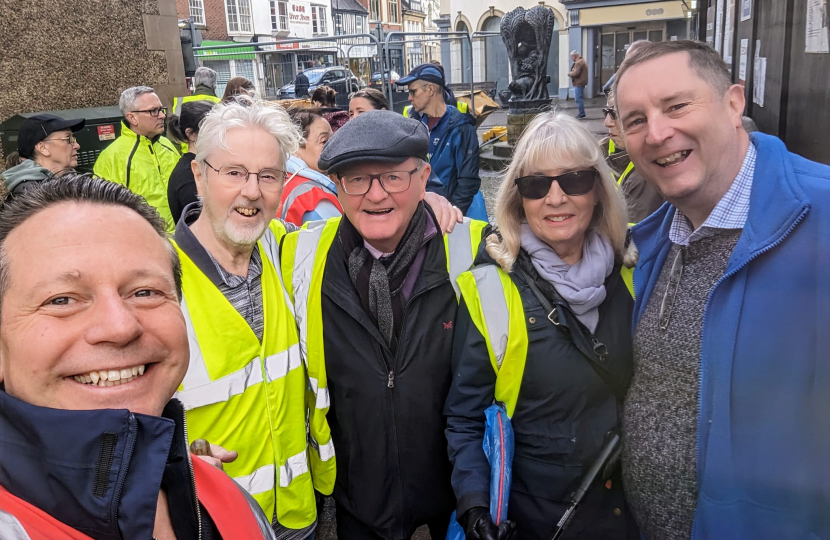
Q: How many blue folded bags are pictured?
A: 1